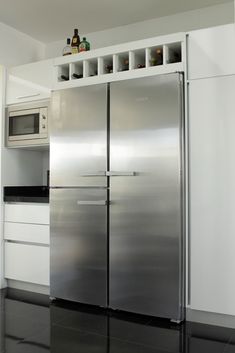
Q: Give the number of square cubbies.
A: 8